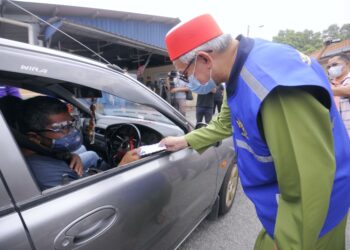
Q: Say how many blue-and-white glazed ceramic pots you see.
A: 0